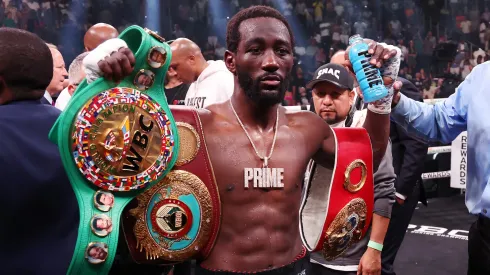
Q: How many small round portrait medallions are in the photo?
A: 5